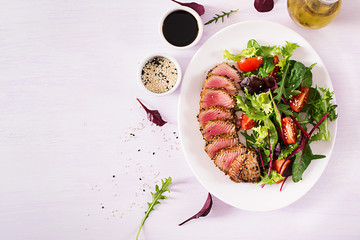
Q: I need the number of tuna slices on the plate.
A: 8